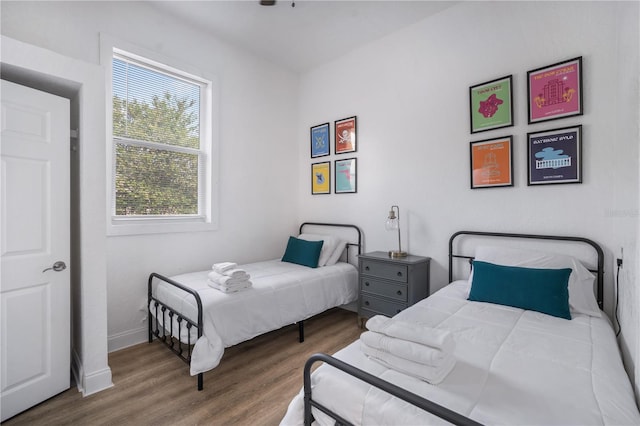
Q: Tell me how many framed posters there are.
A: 8